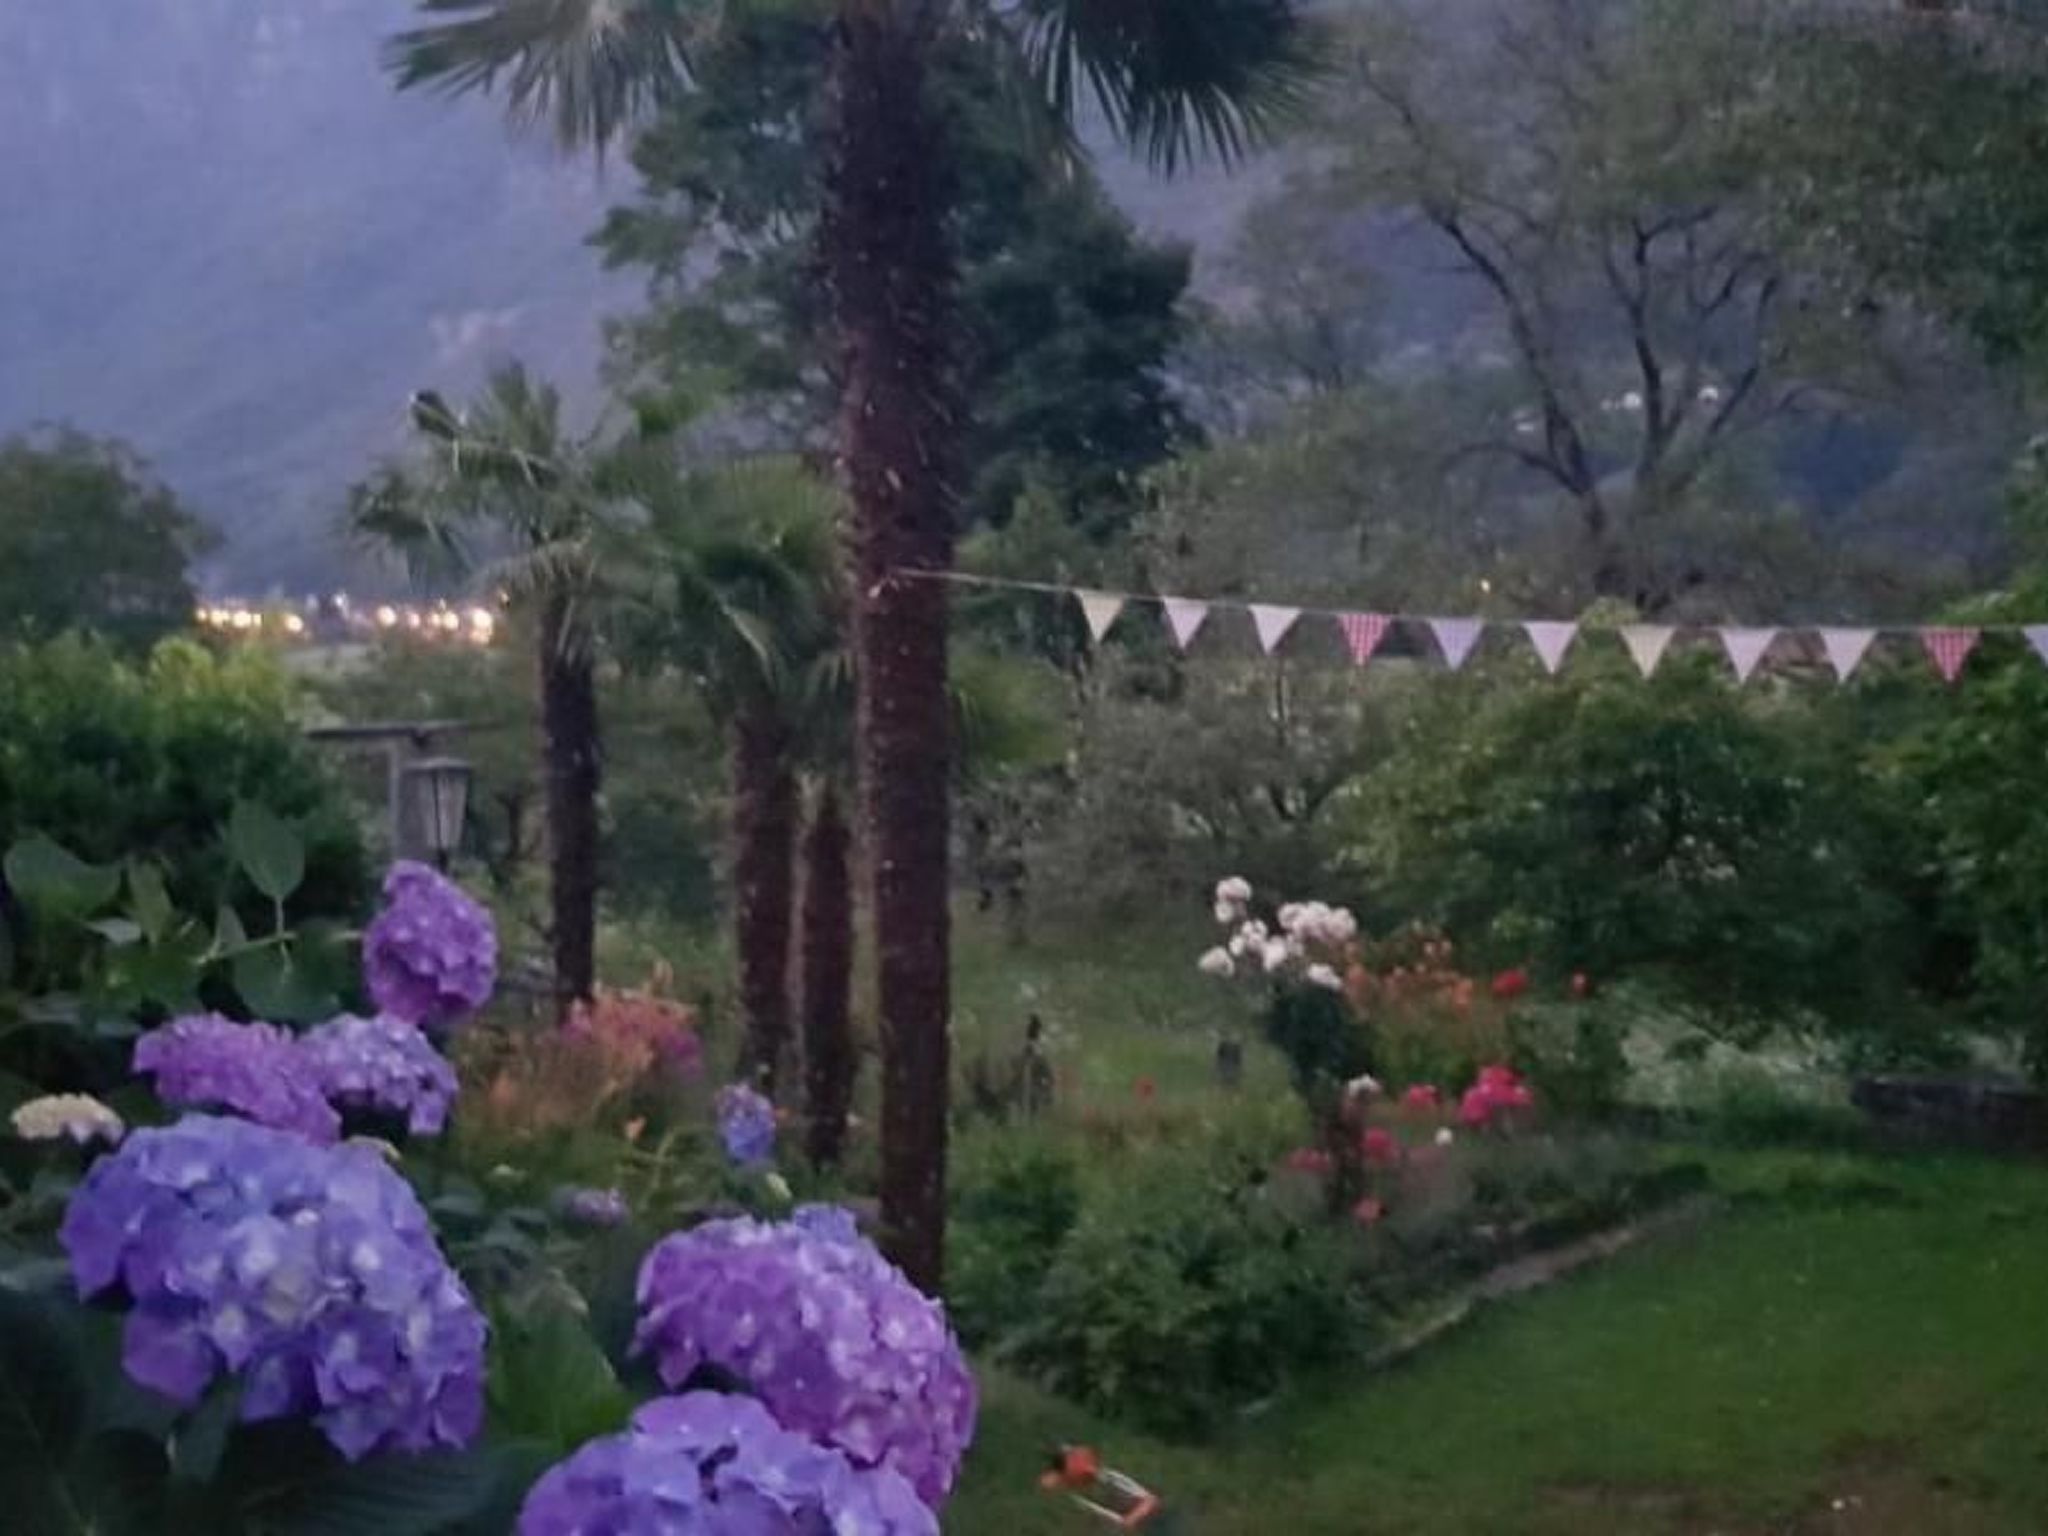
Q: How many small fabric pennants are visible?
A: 11